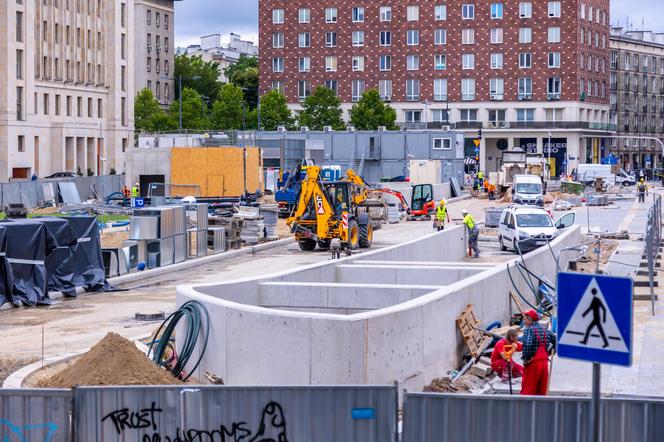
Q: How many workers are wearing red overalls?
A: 2